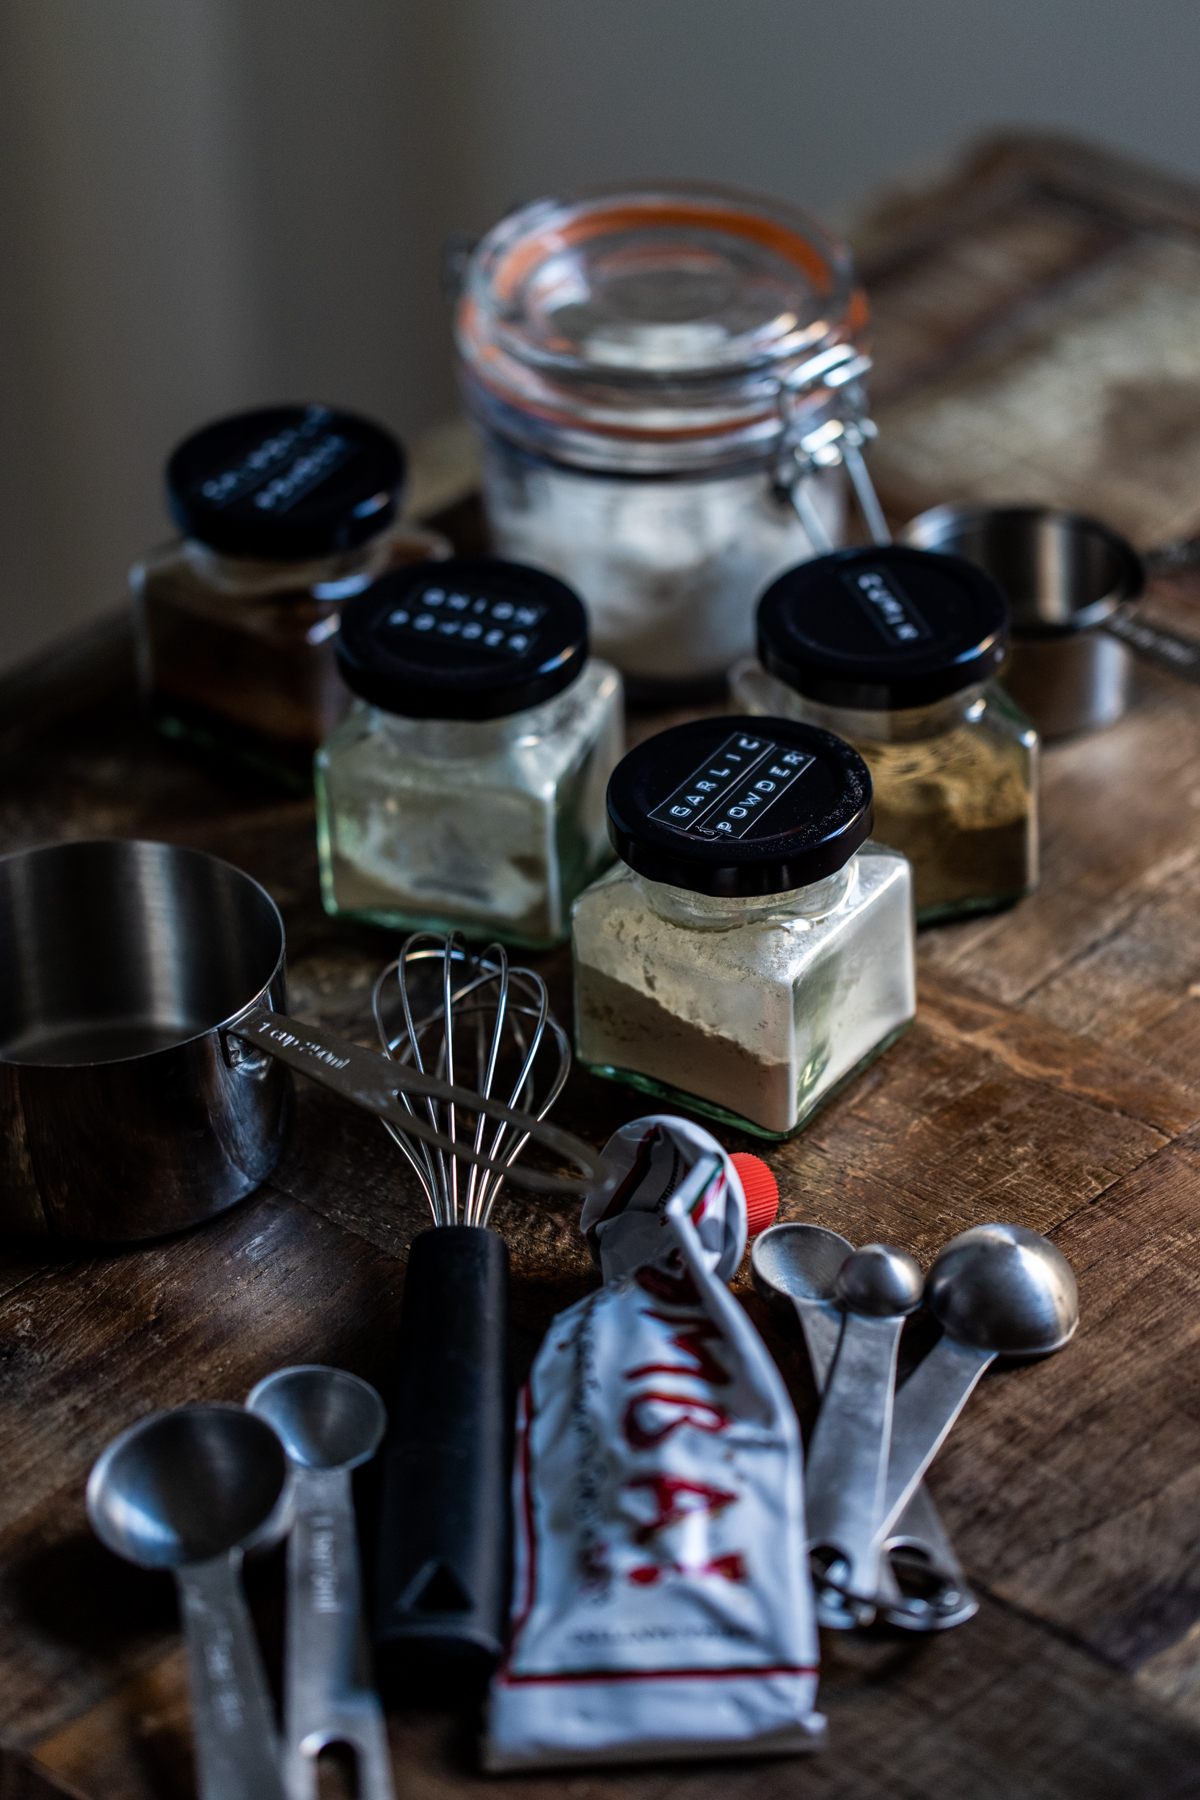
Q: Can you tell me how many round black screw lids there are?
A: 4